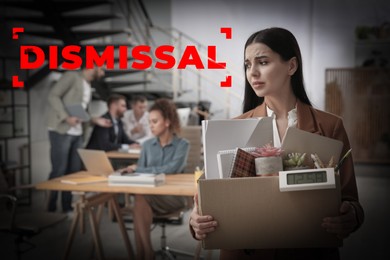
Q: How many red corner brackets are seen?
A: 4